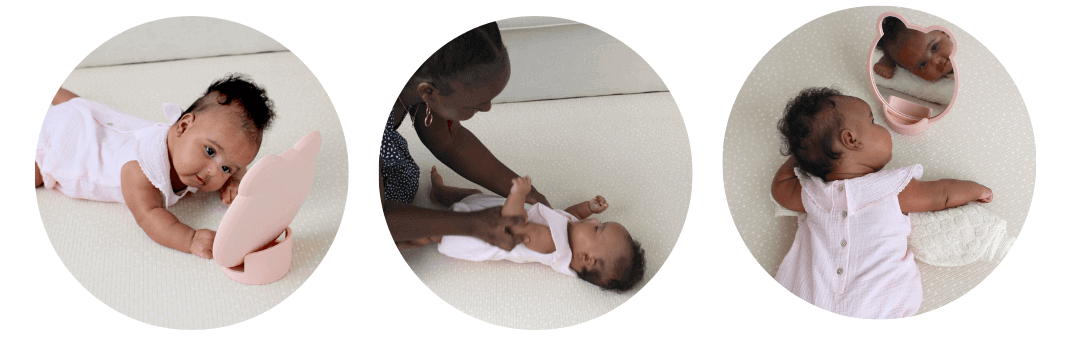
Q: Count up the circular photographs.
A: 3